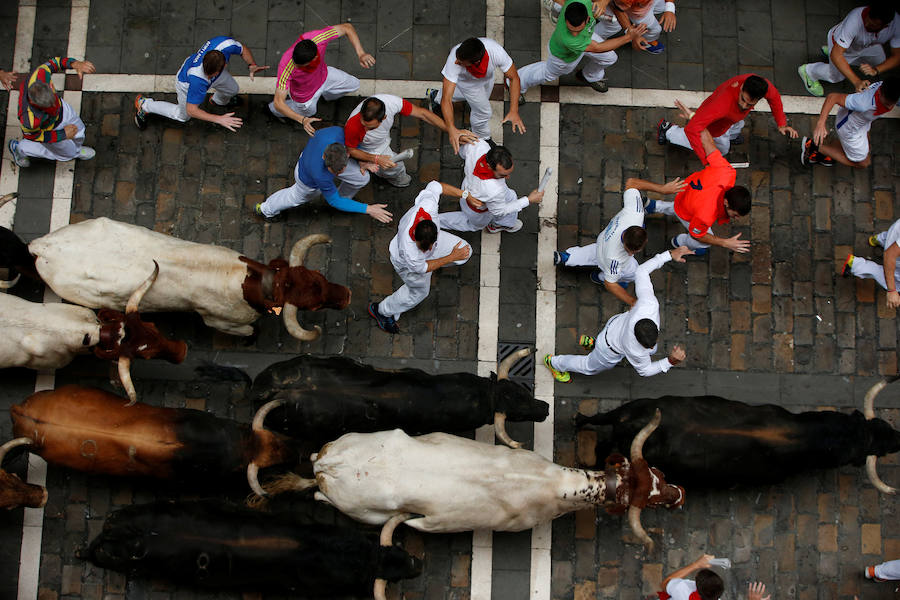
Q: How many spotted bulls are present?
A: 1